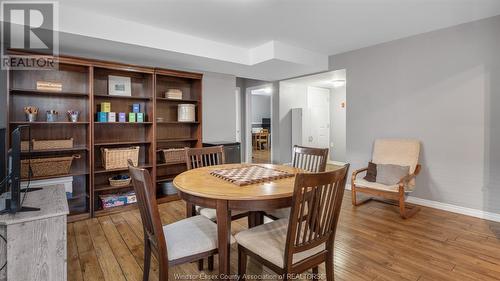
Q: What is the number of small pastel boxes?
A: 7